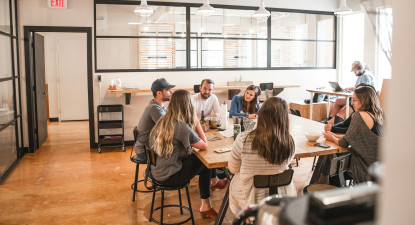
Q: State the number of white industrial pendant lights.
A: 4